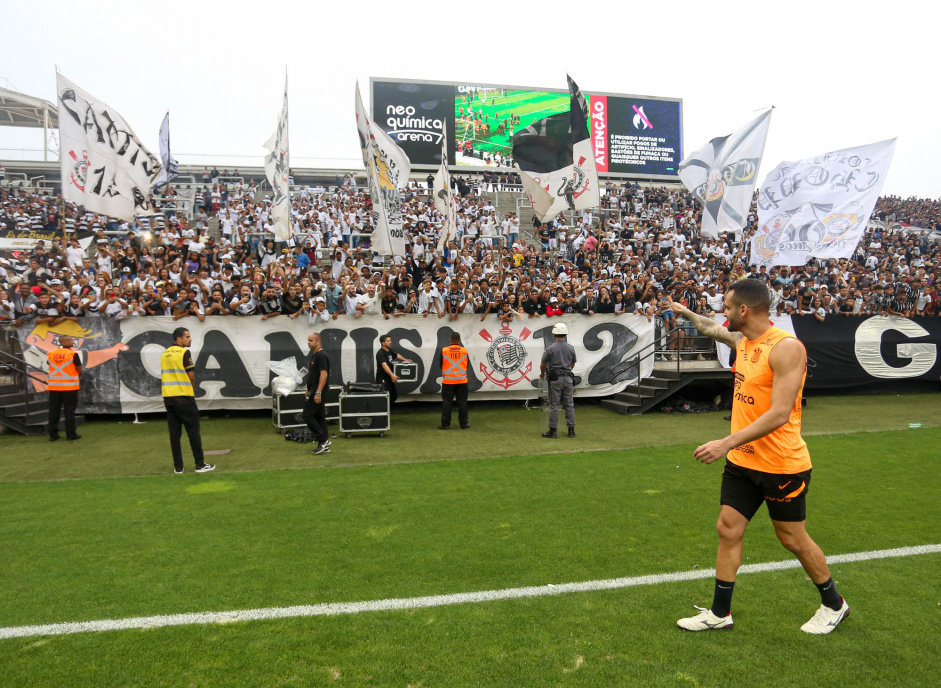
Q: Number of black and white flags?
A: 8